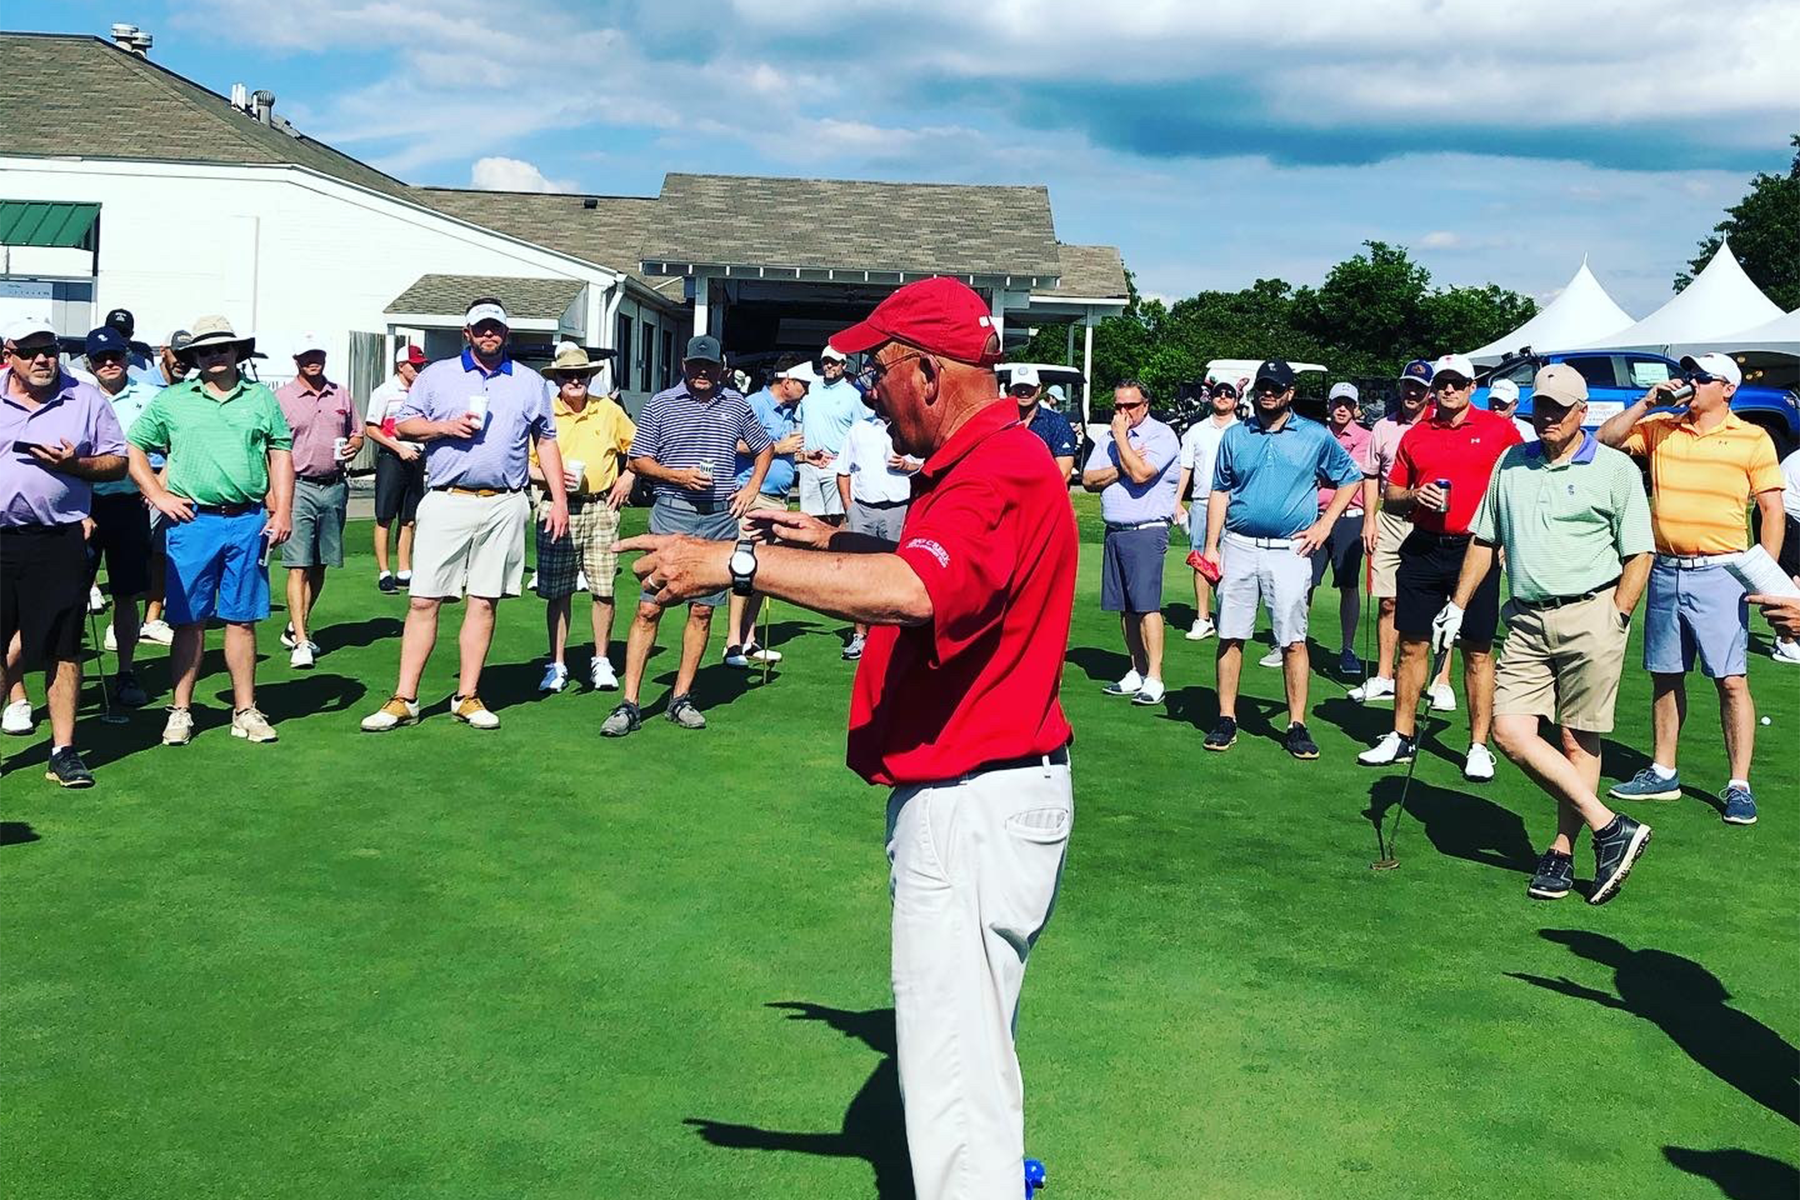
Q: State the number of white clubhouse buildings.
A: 1